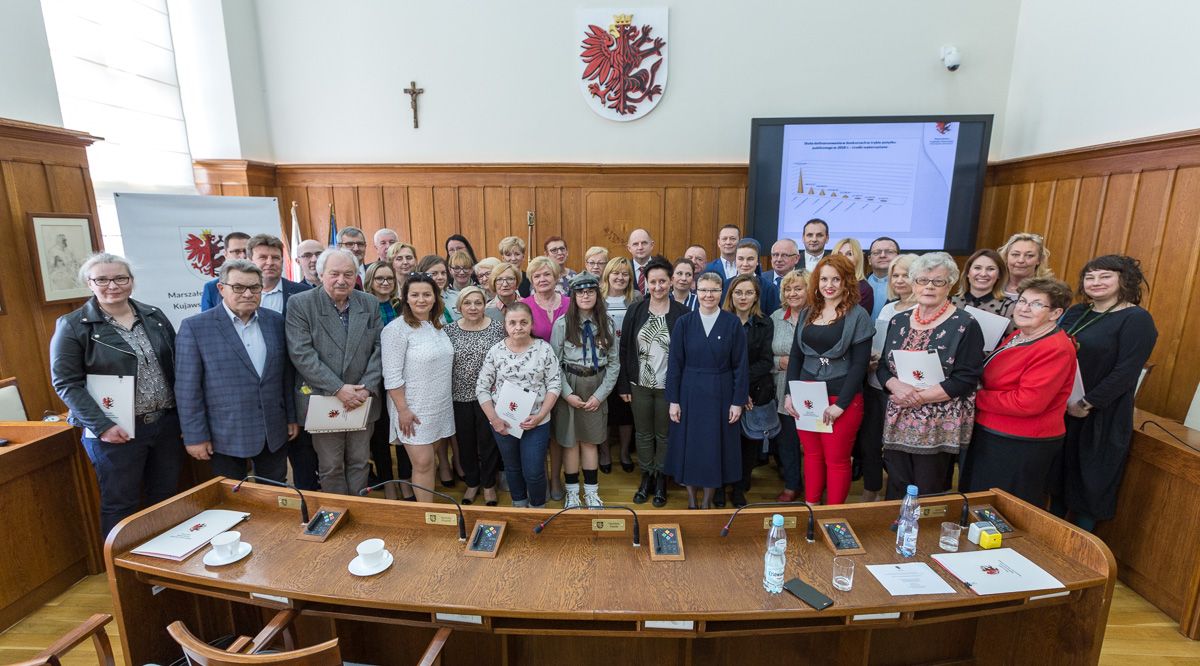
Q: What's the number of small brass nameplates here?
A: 5